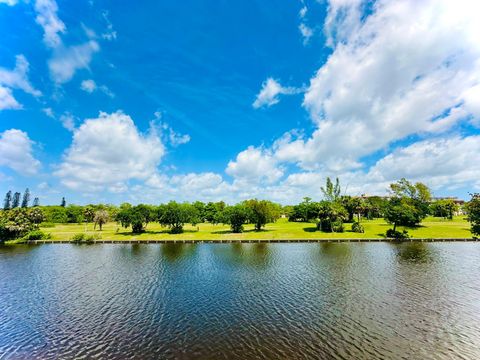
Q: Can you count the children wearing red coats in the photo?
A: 0